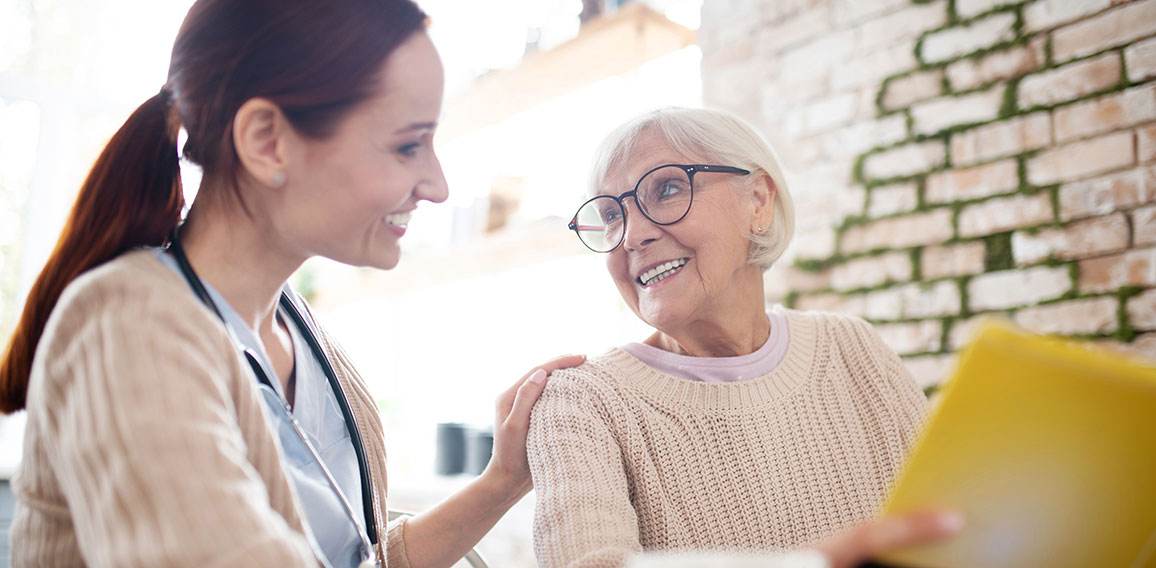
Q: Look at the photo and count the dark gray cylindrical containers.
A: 2